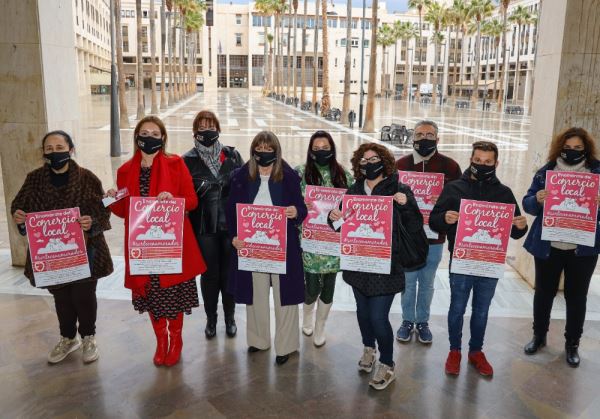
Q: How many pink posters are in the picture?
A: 8